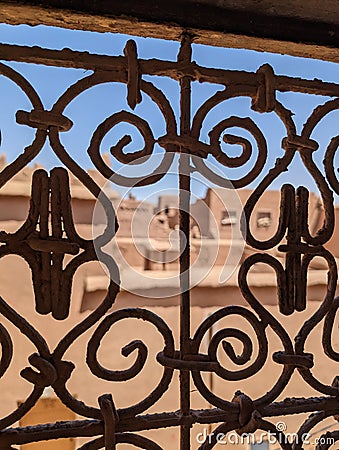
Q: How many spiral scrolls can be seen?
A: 4